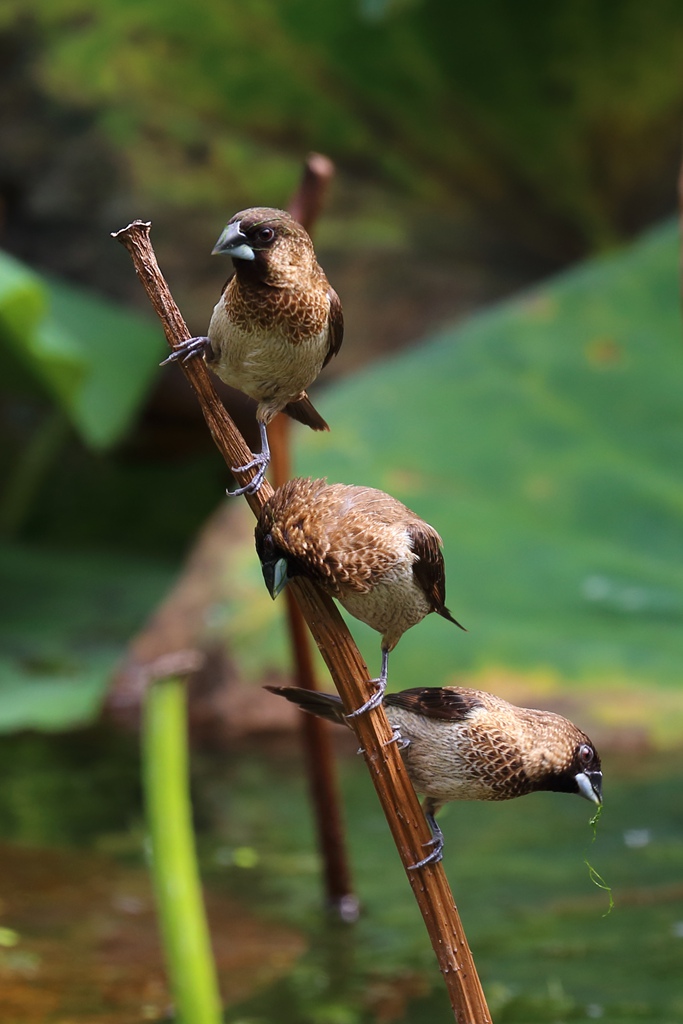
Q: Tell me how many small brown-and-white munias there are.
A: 3